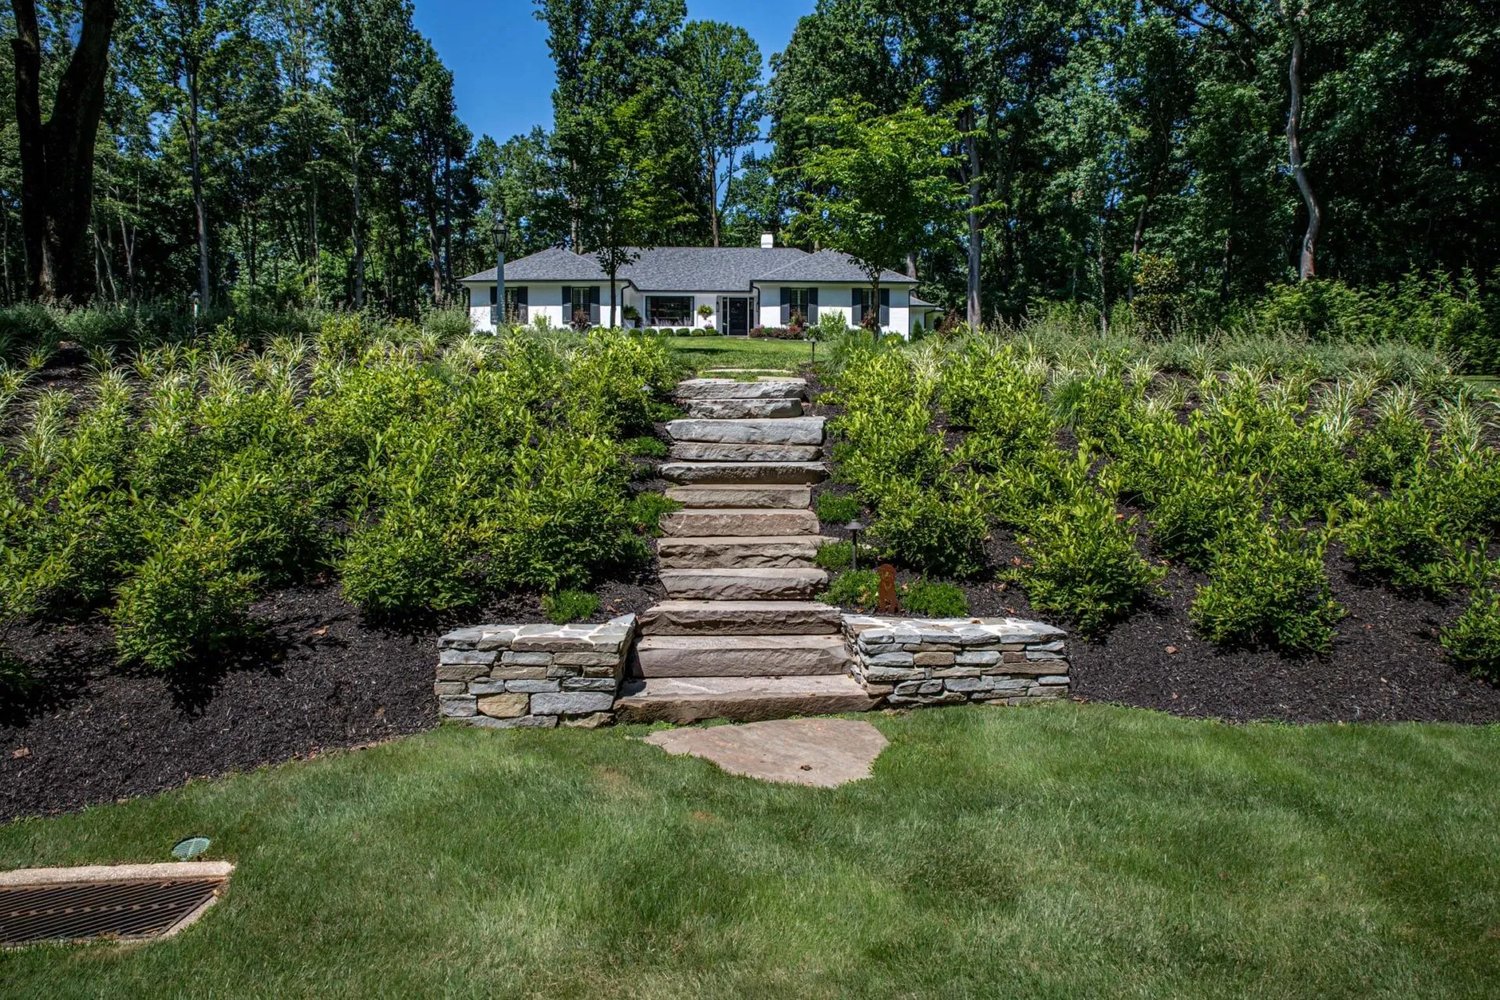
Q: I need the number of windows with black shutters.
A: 4